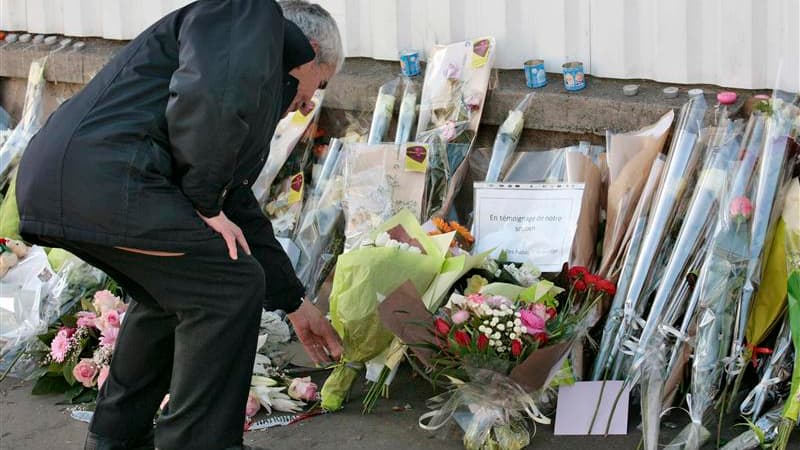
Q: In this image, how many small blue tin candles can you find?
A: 3